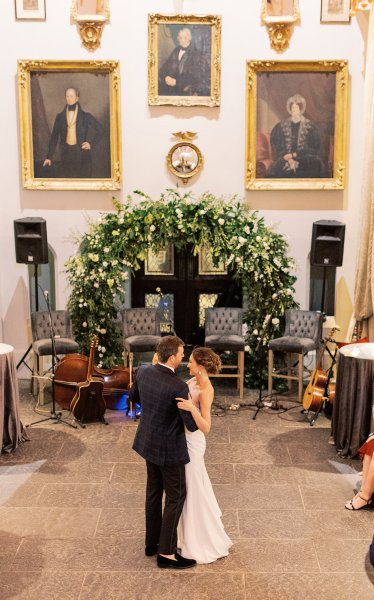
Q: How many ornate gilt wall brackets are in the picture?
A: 2